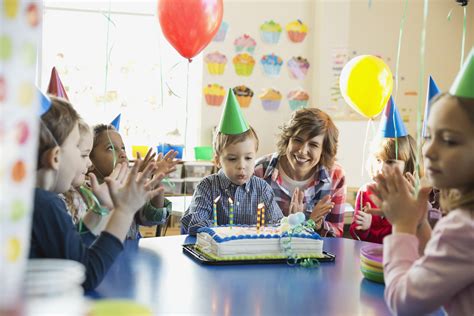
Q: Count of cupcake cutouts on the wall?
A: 12